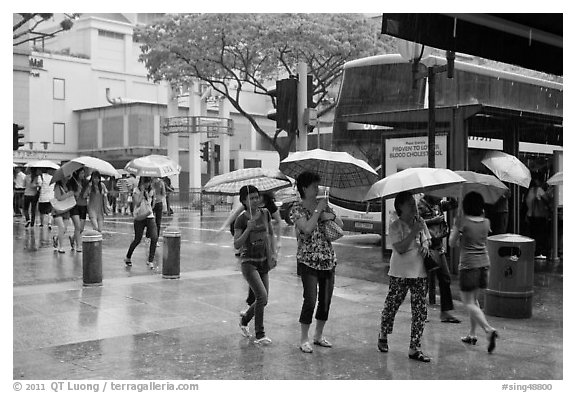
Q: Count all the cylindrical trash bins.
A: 1